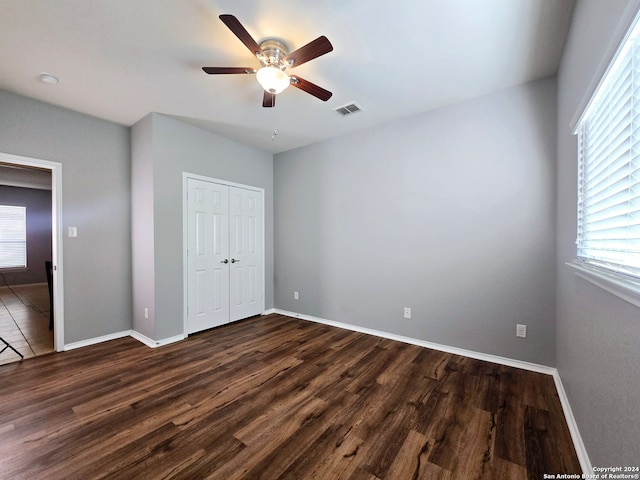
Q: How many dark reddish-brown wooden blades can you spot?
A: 5